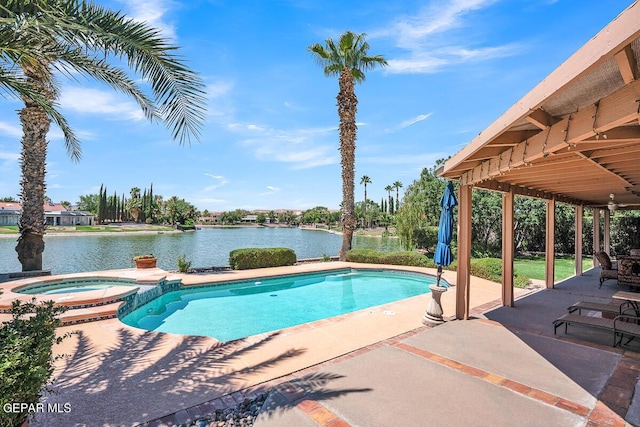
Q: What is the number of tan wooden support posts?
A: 6